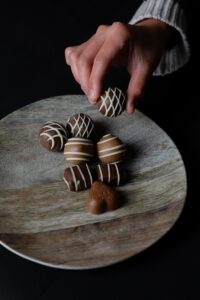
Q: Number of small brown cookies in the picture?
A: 8